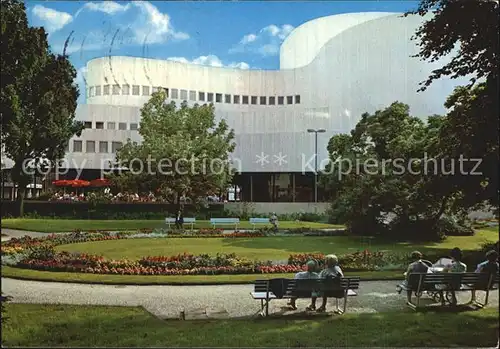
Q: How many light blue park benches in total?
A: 3